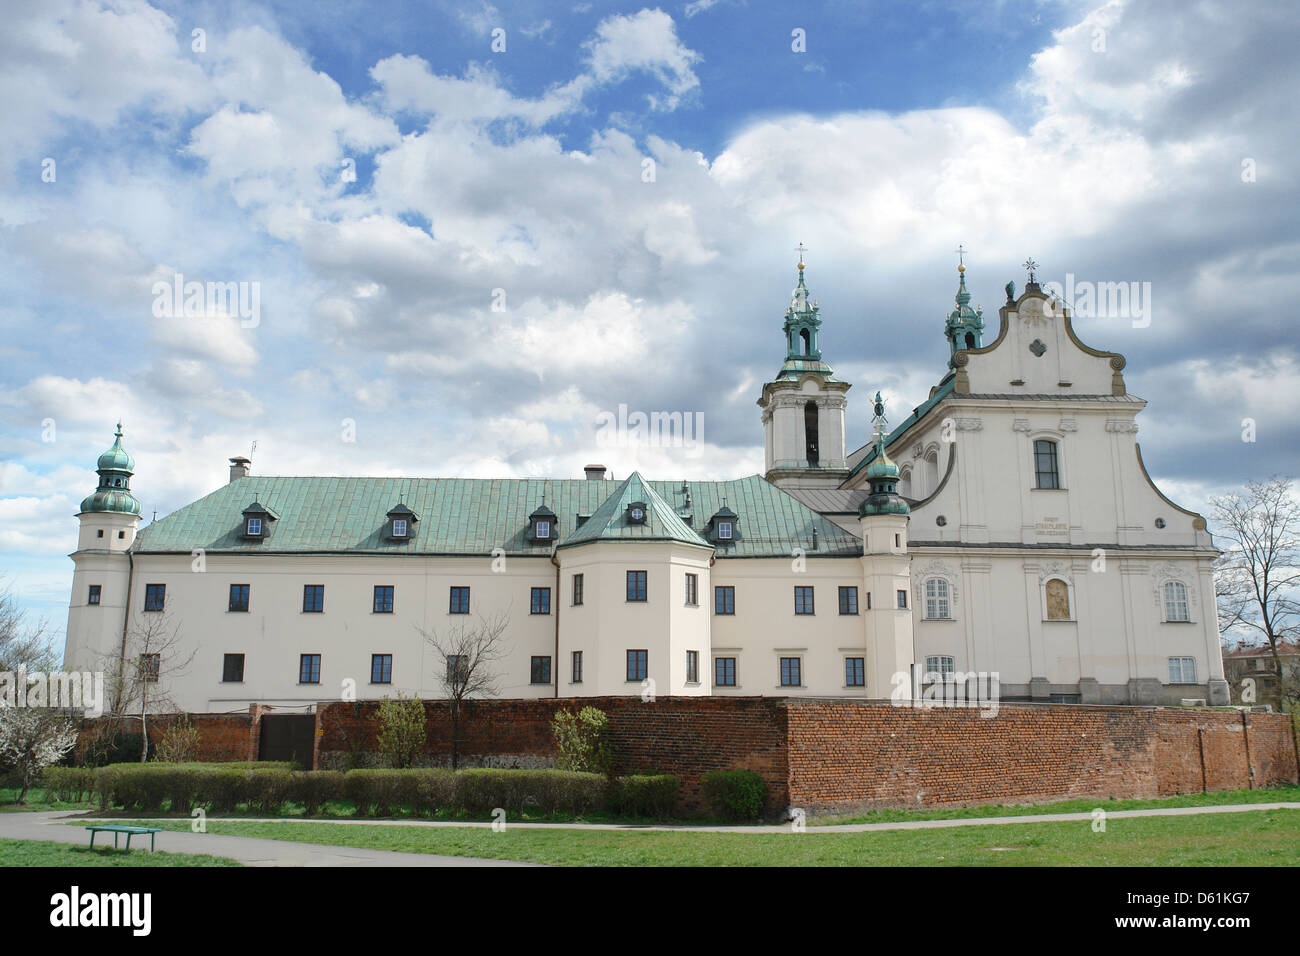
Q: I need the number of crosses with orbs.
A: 2